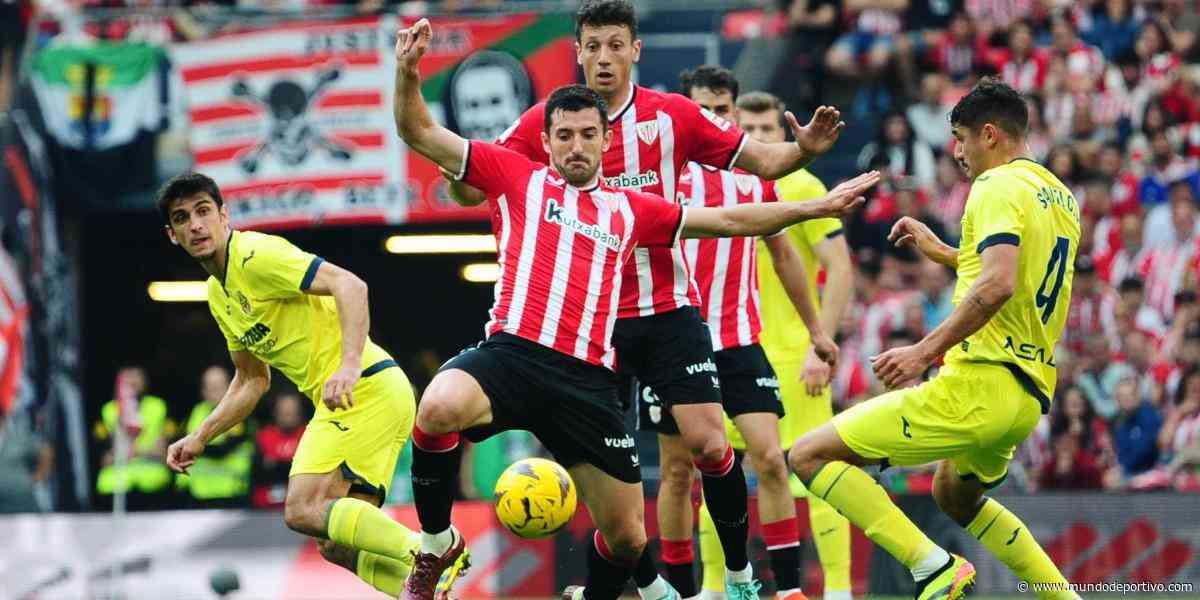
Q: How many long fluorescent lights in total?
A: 3